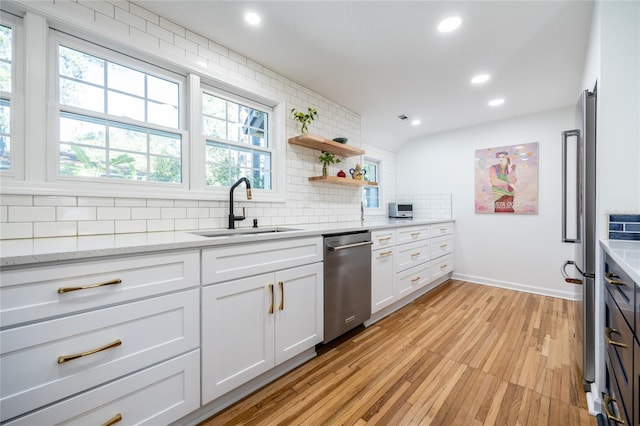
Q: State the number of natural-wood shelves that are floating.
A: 2